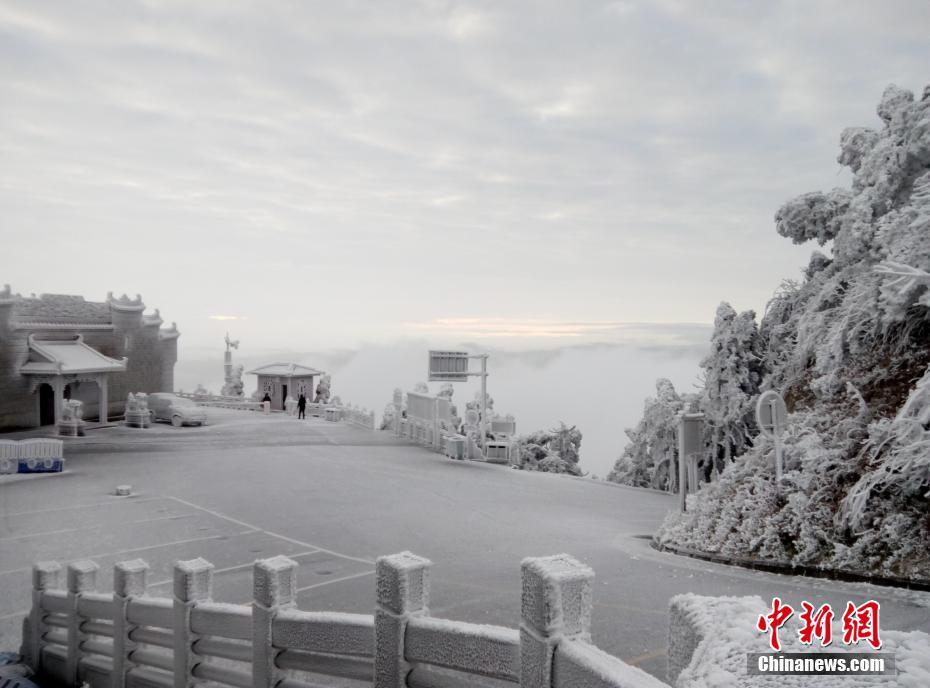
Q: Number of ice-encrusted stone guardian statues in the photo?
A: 2